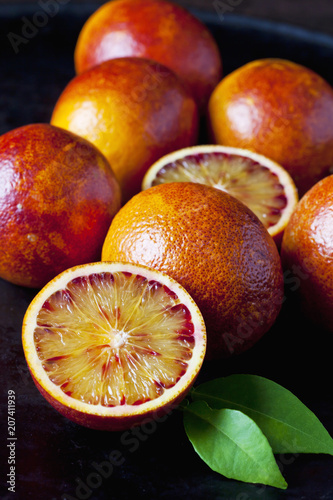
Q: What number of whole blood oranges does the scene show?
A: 6